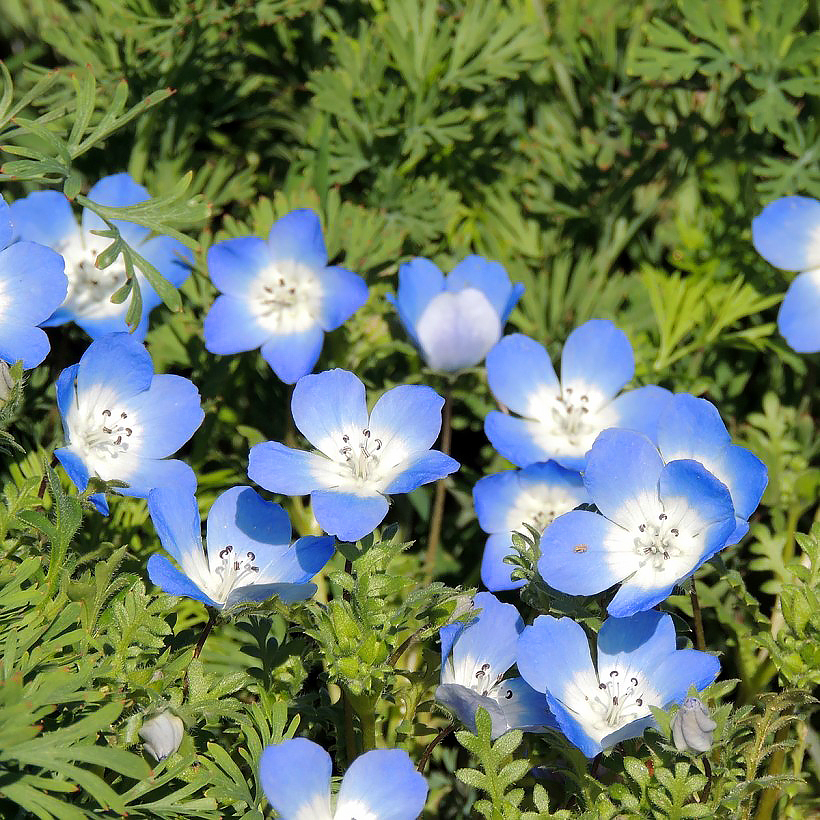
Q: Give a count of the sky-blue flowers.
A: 15